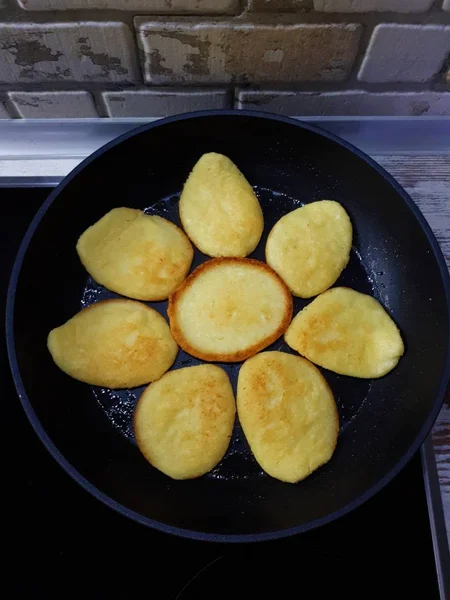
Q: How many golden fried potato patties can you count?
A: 8